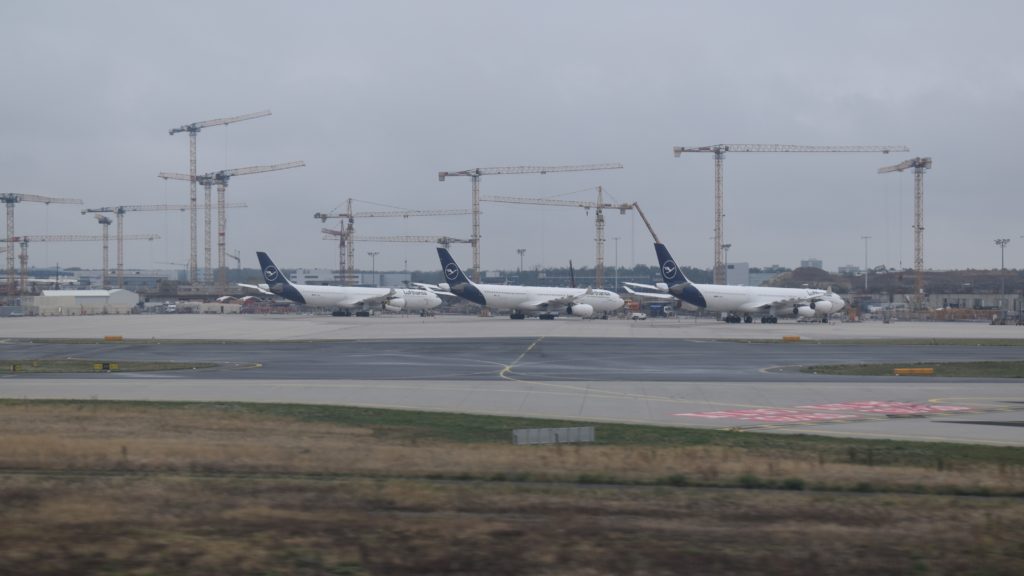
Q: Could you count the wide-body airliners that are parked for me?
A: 3